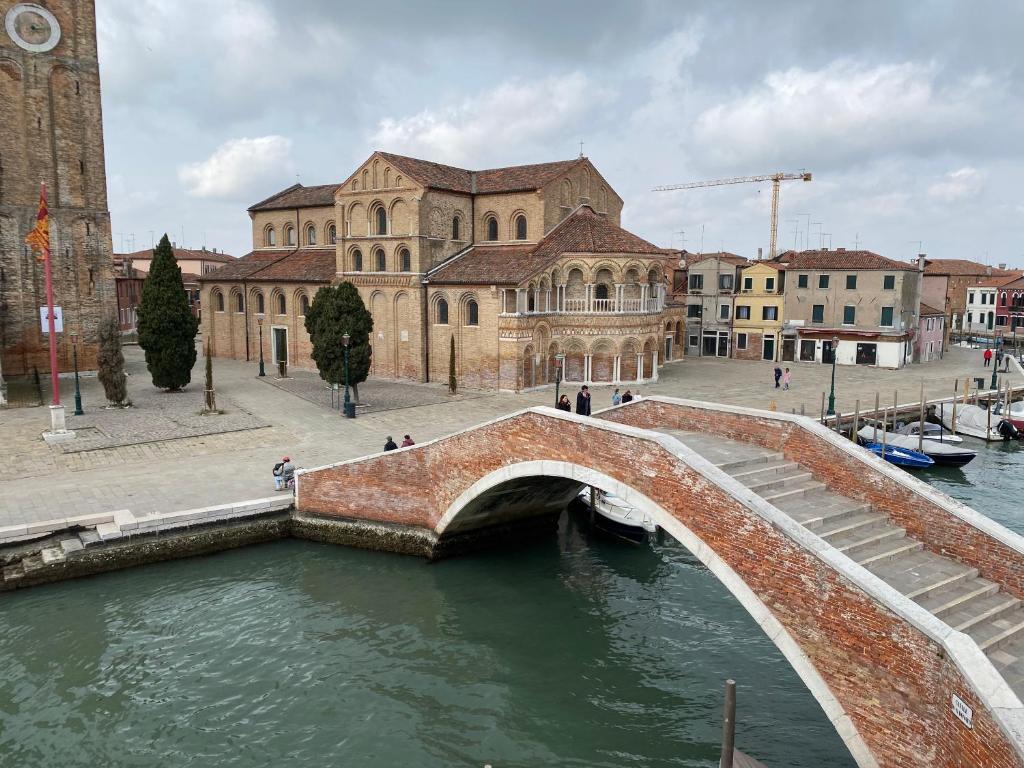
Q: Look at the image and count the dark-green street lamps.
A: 6